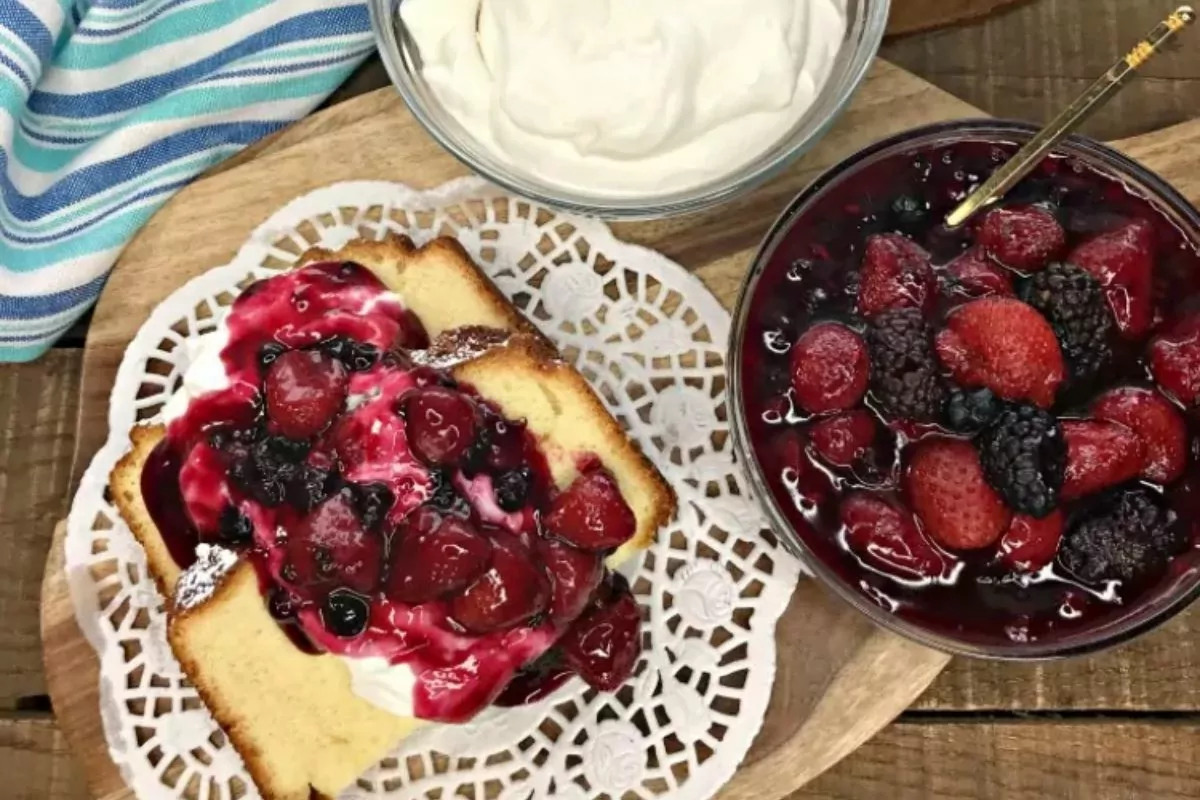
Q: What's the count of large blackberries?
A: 4